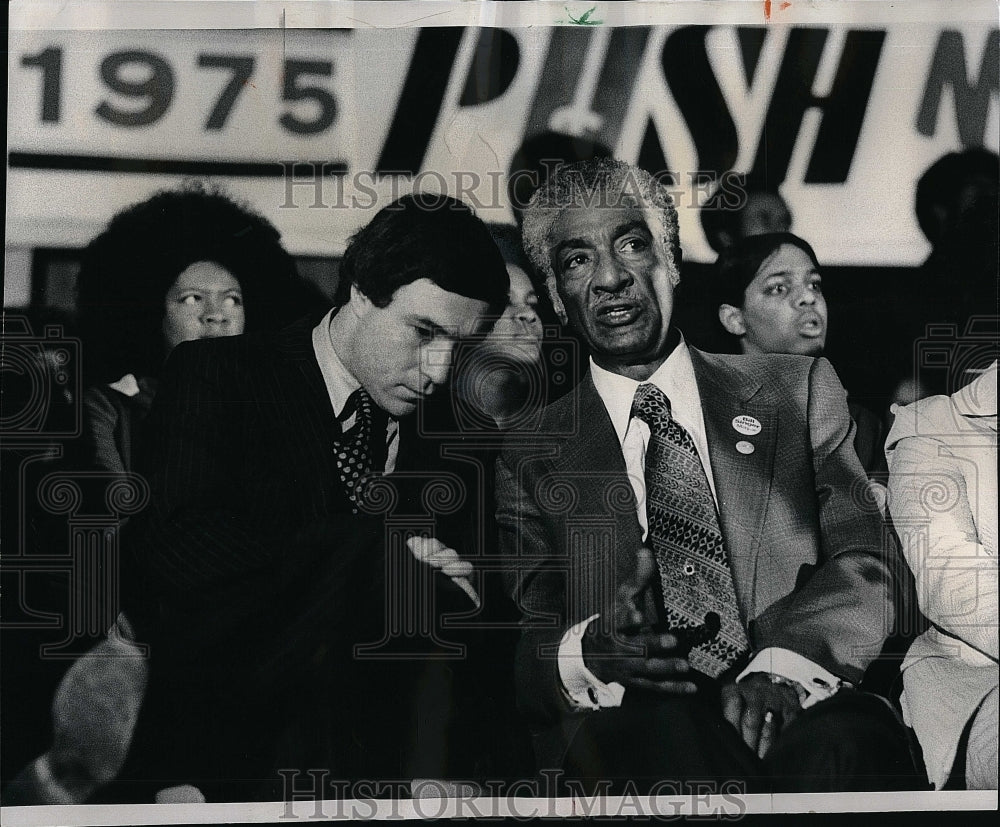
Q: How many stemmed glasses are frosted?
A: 0